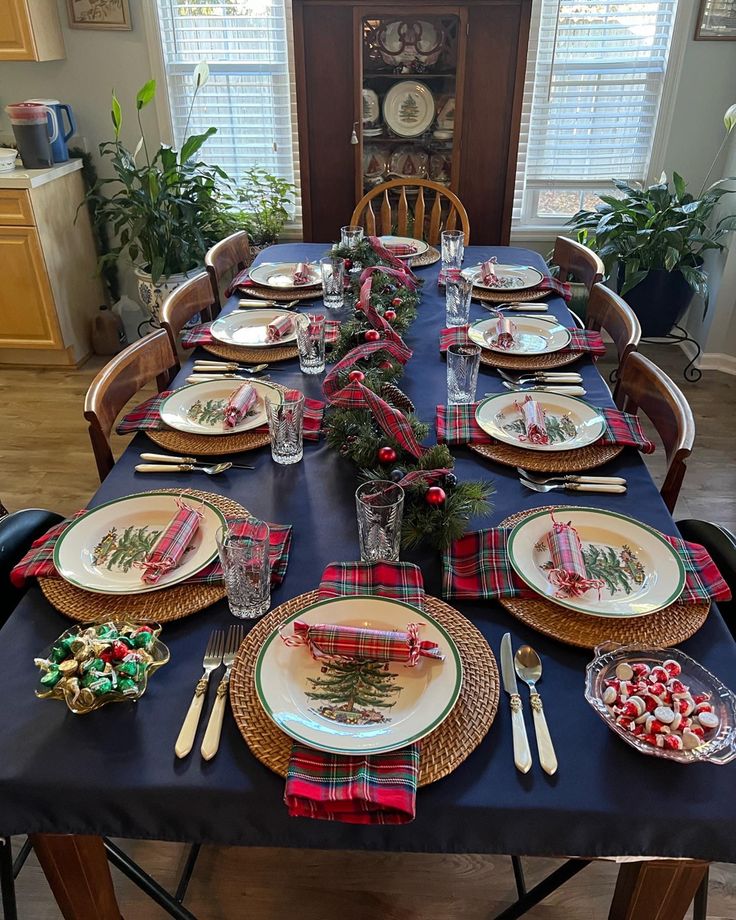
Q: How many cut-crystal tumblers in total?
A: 9